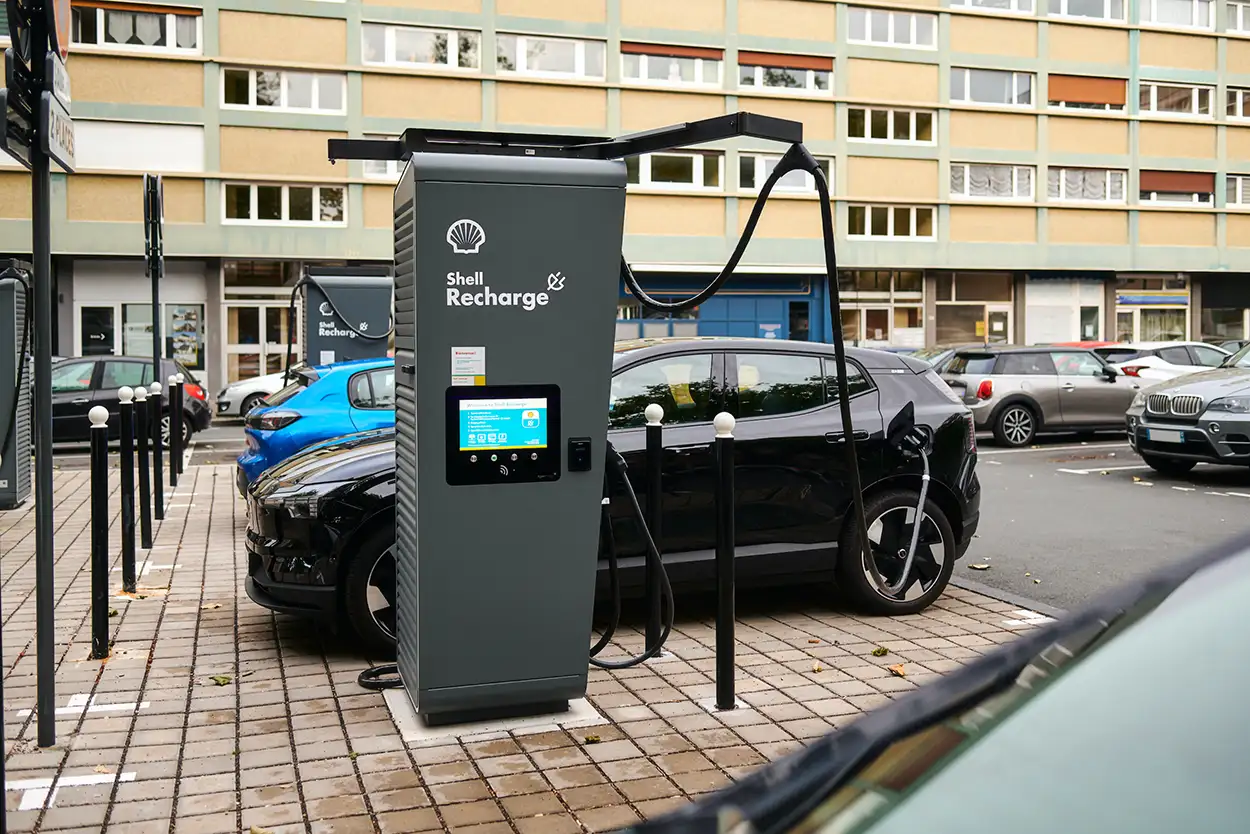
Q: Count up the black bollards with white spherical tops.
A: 8